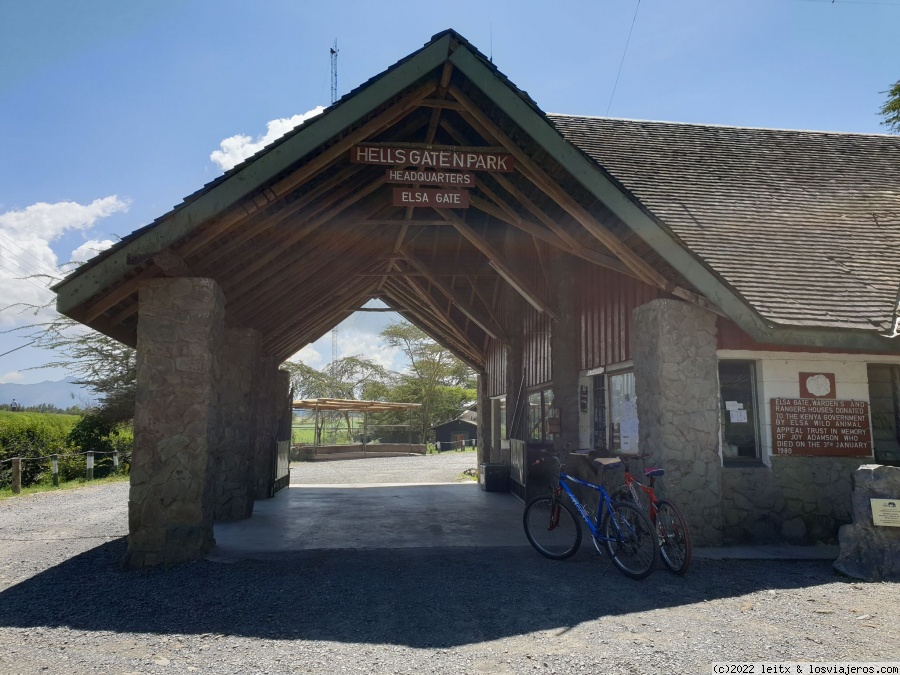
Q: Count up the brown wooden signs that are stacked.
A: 3